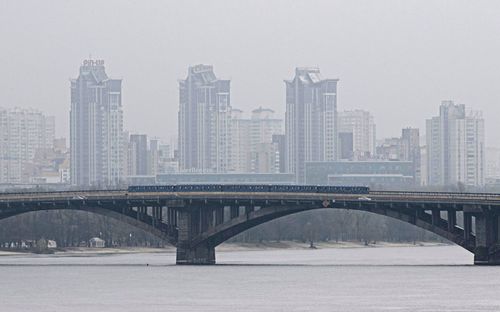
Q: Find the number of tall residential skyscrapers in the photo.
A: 3